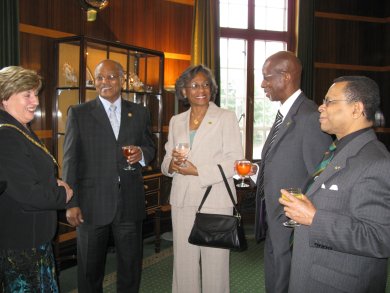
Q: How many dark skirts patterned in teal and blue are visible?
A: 1